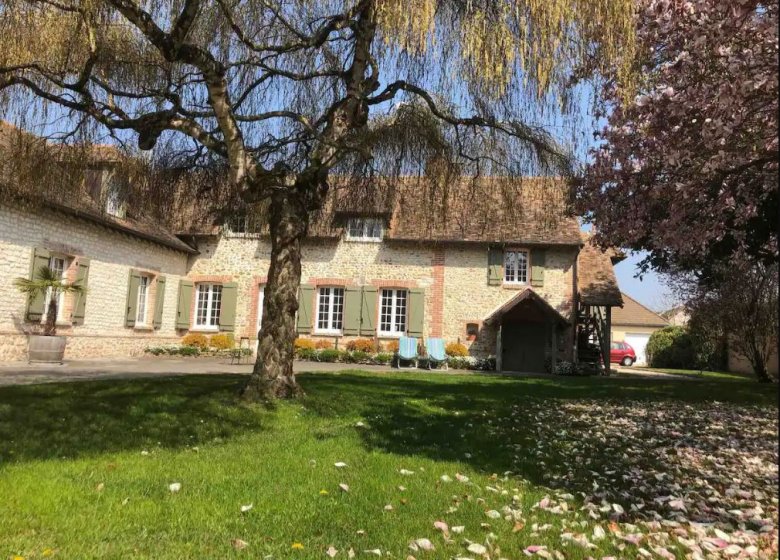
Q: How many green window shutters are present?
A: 12